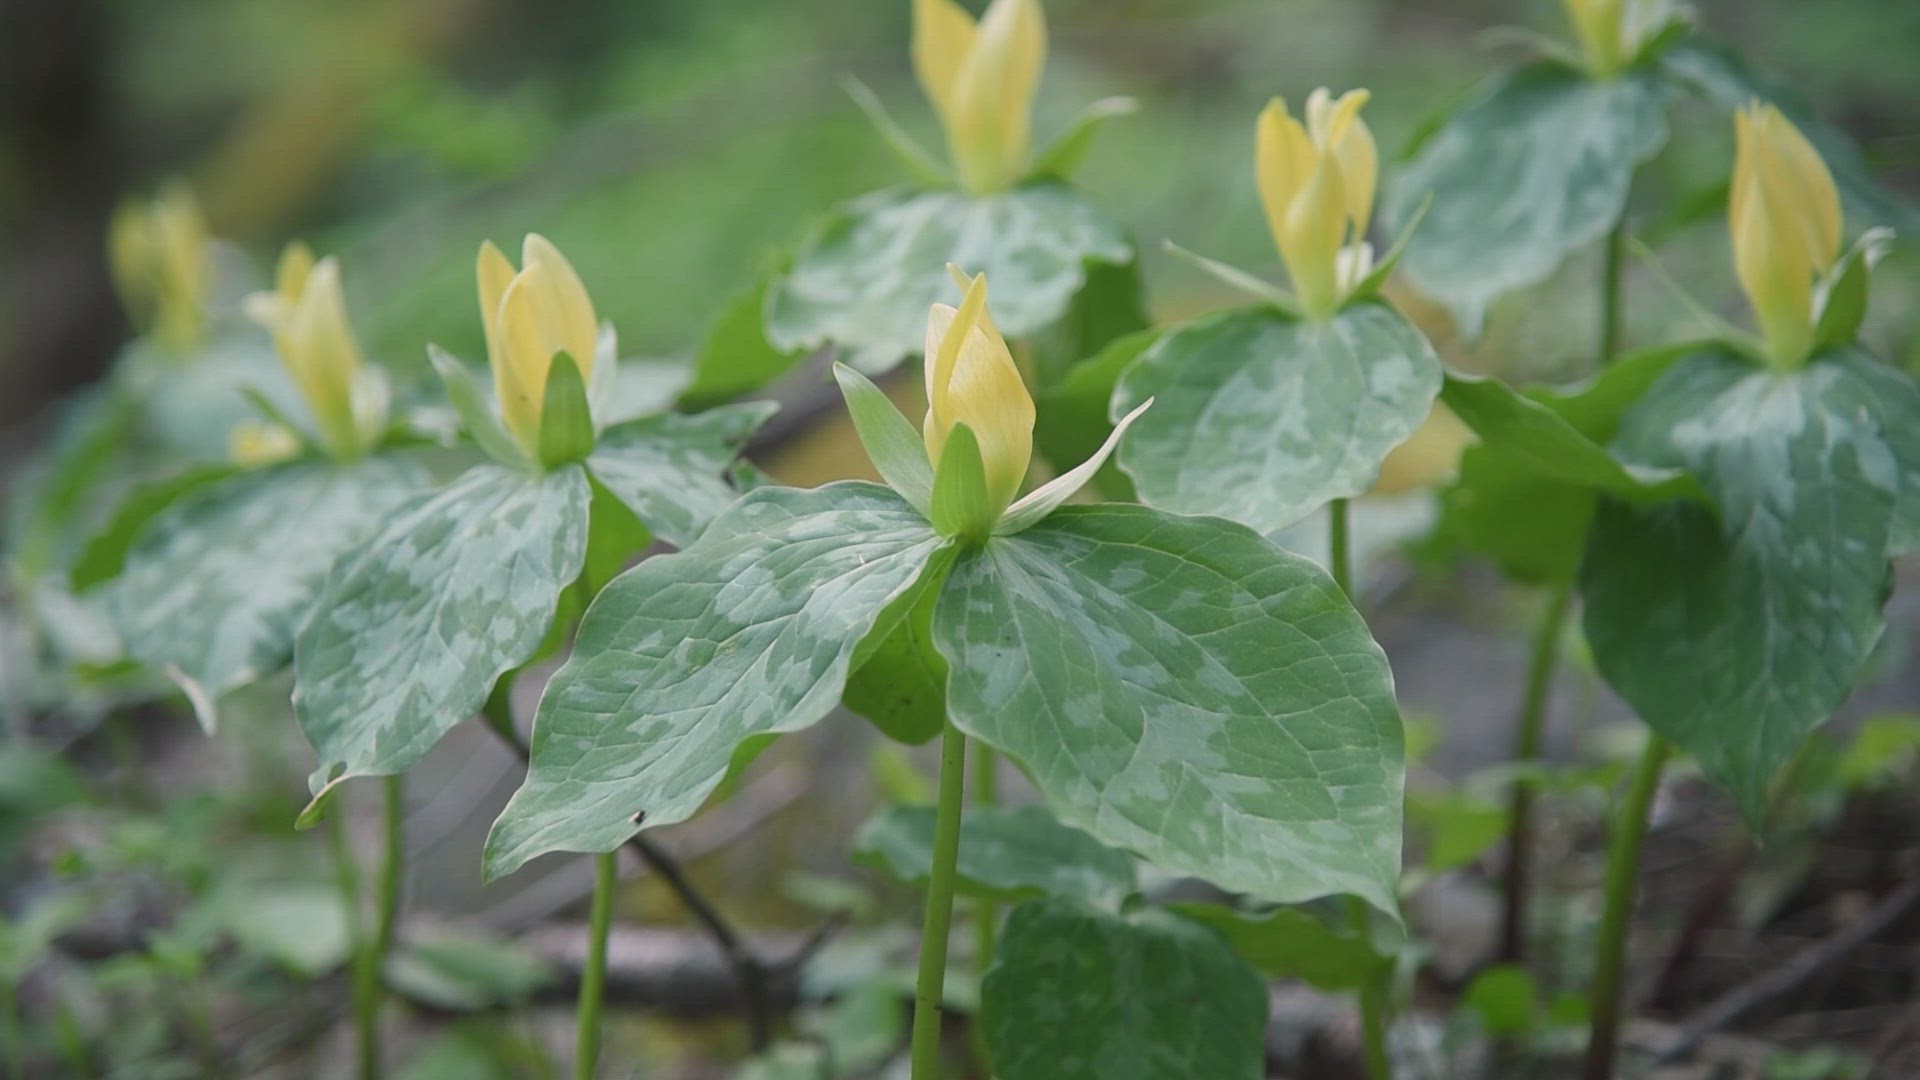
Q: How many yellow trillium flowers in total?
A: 8